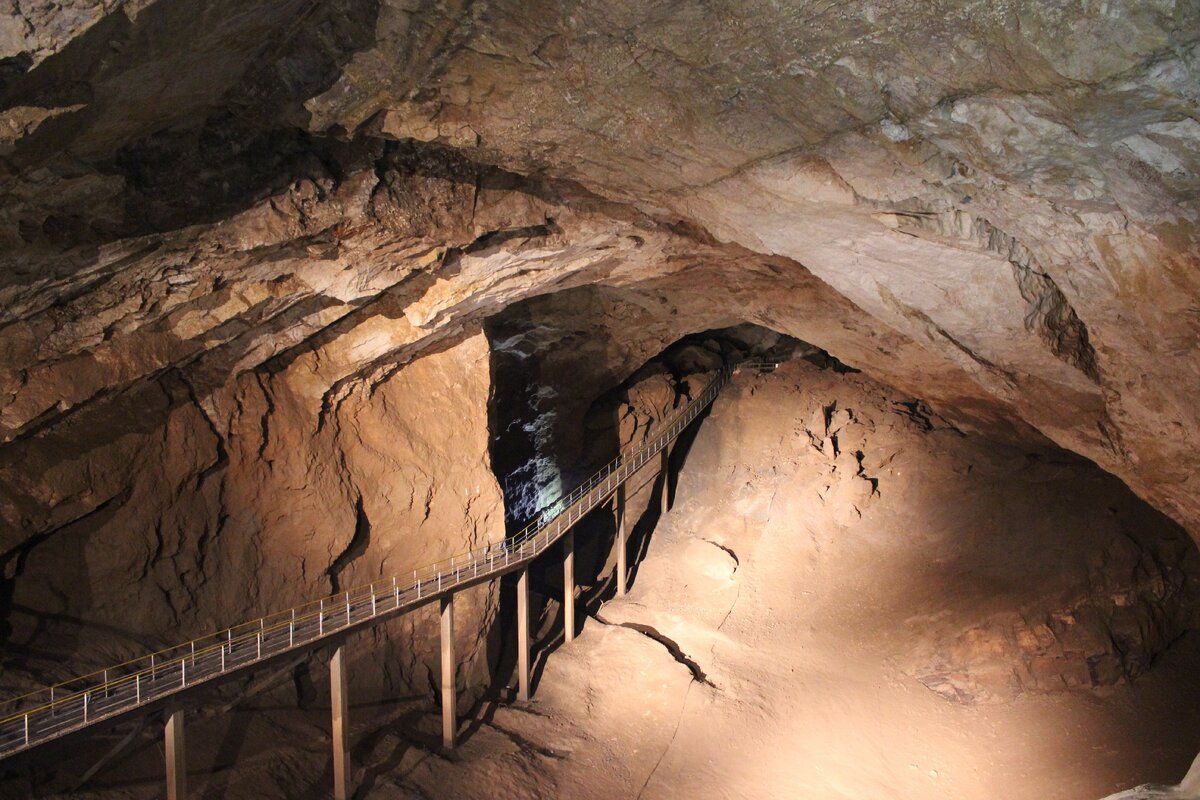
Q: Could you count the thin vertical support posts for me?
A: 7